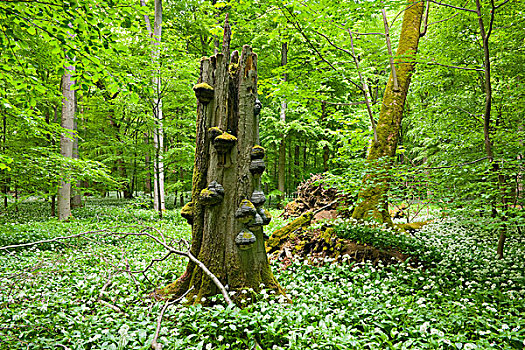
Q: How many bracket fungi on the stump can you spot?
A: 13